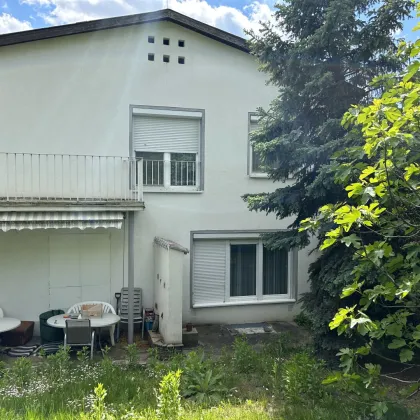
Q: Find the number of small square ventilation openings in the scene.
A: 6